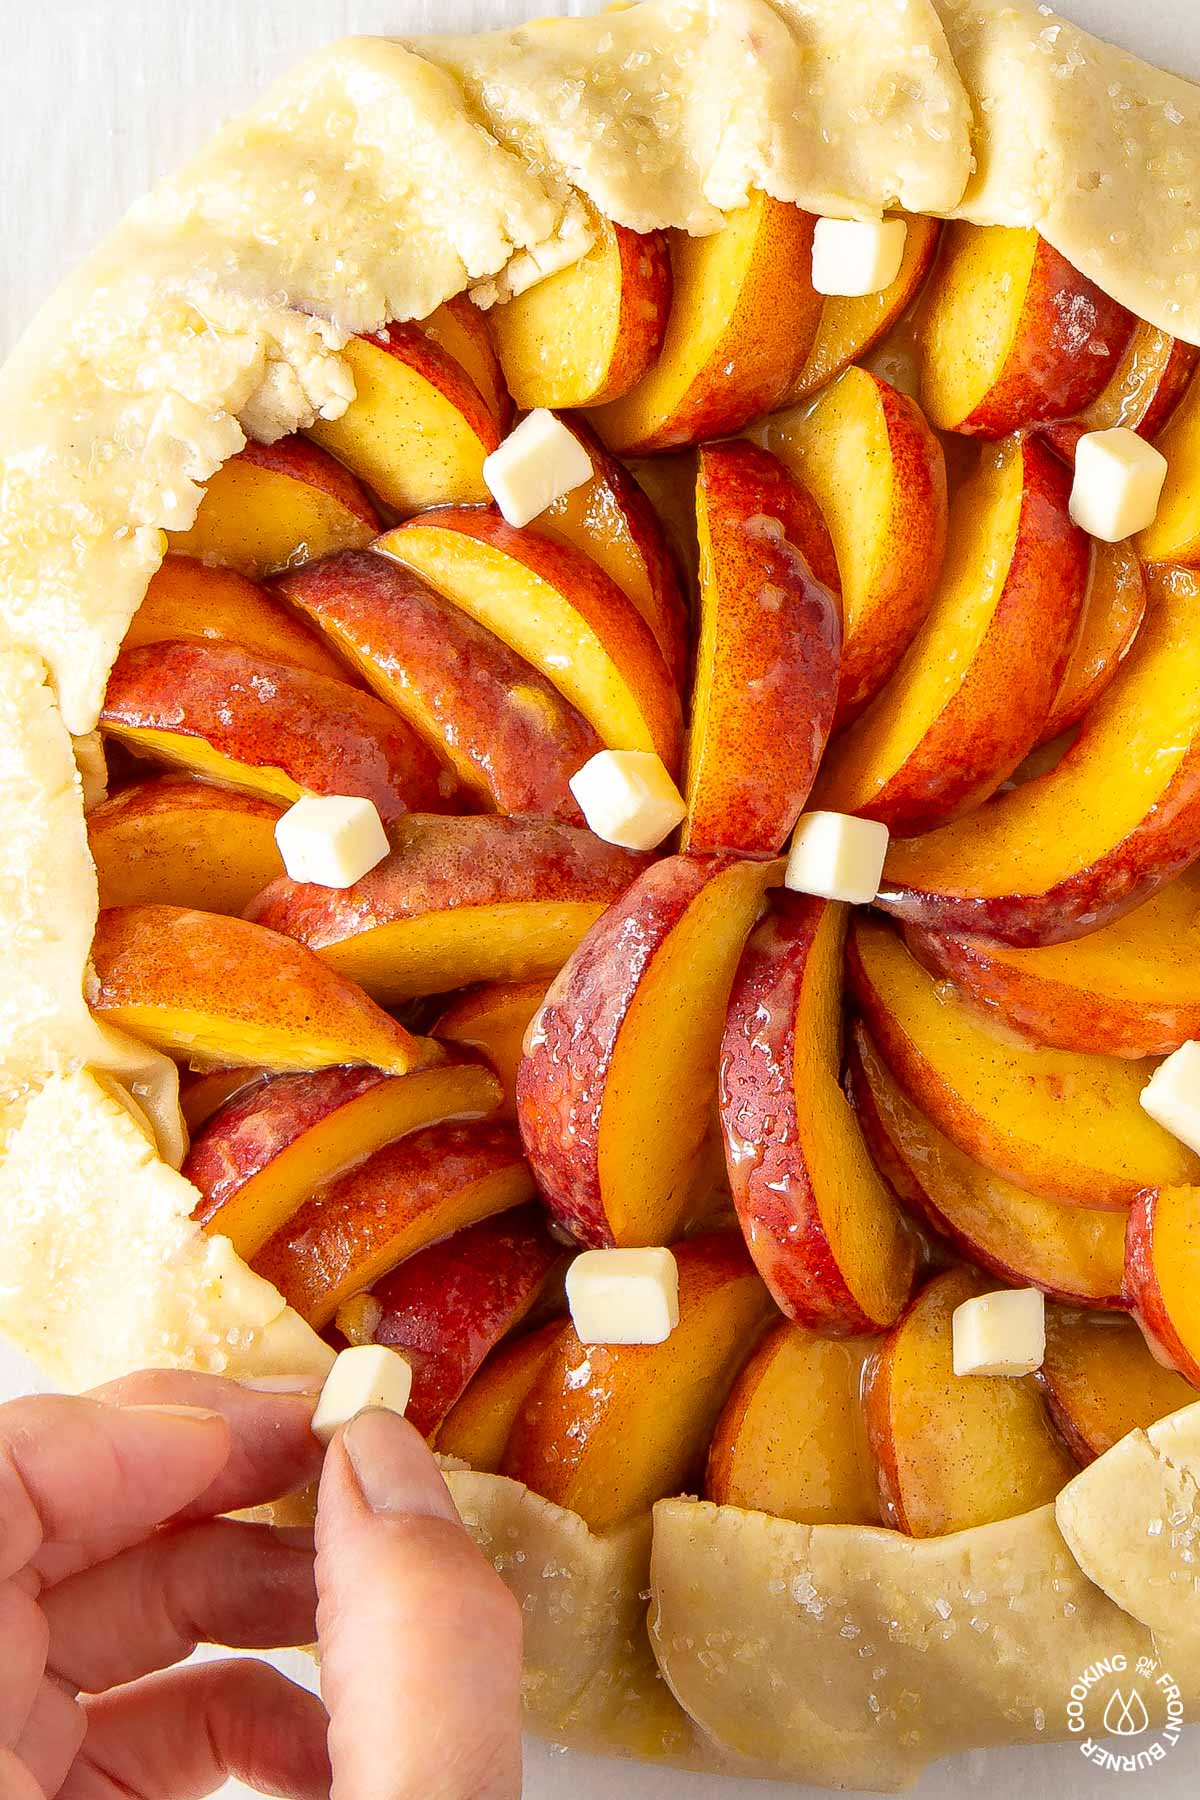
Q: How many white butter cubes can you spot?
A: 10